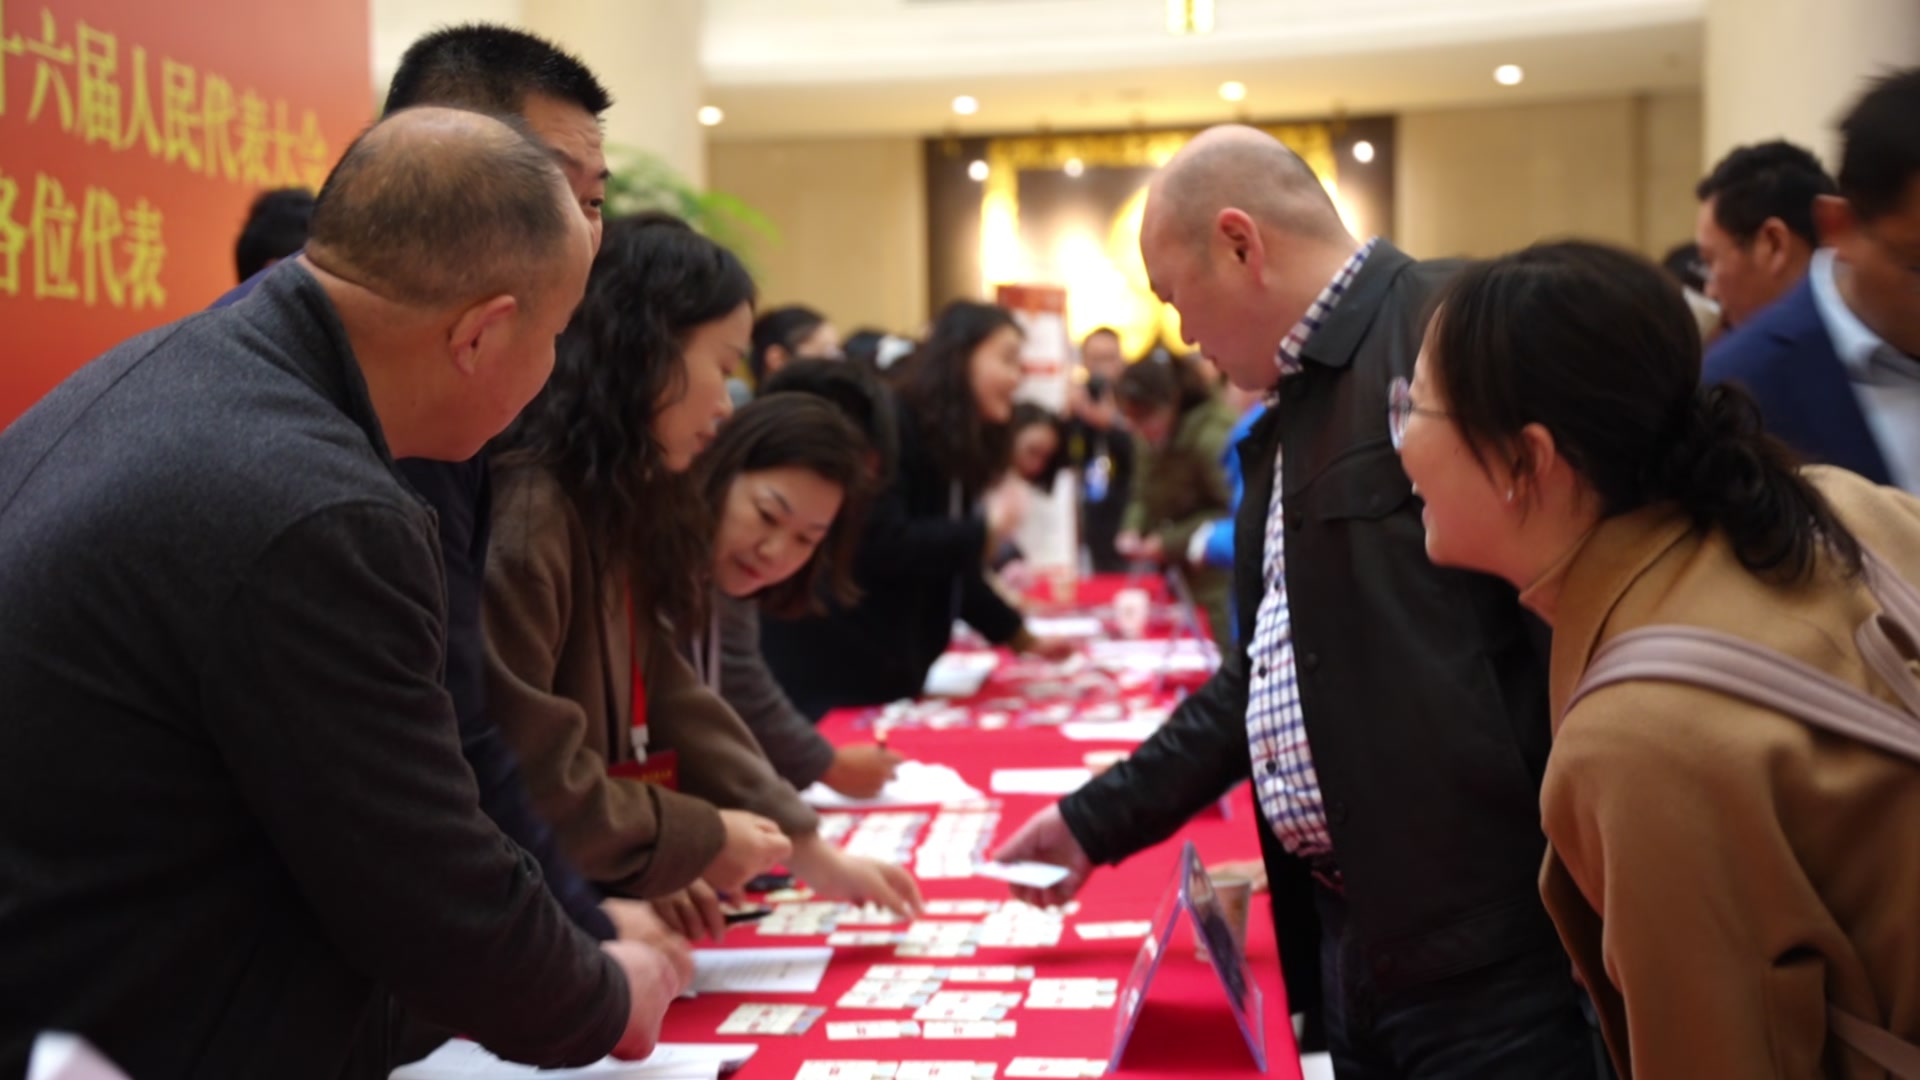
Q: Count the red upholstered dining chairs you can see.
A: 0